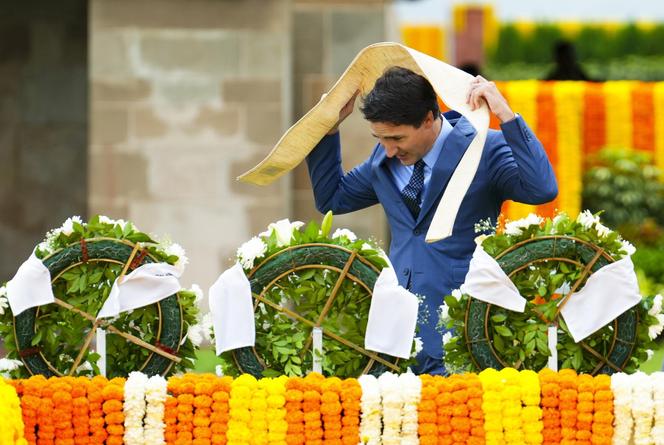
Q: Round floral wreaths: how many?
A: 3